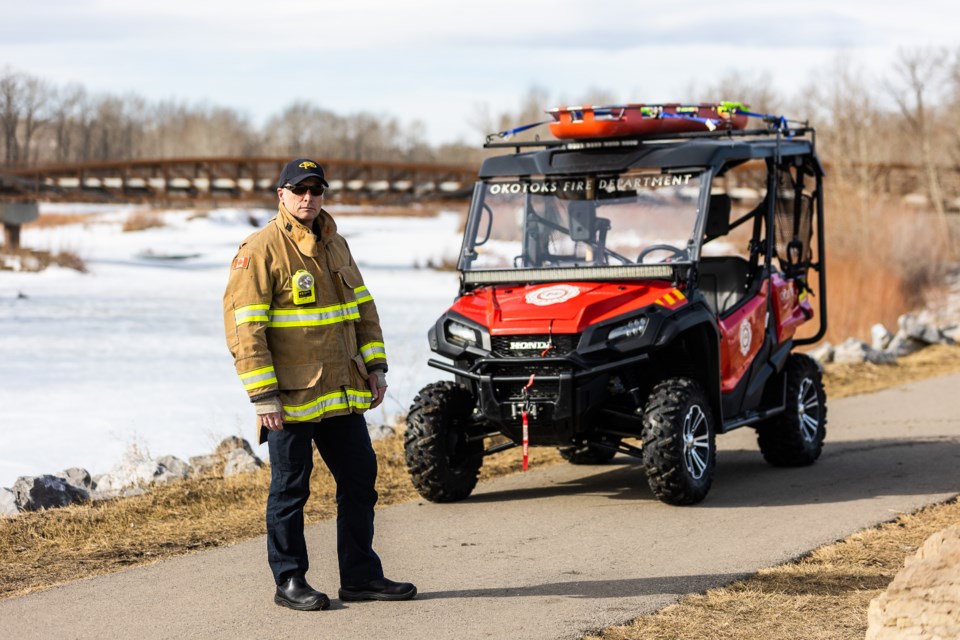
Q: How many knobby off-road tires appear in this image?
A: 4